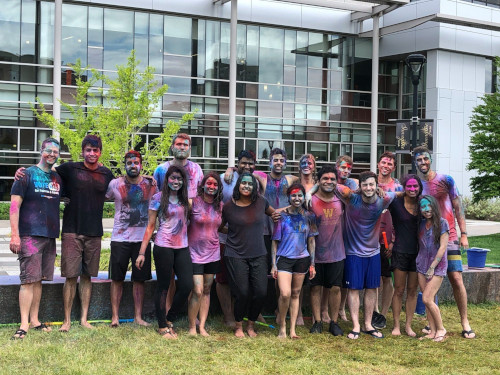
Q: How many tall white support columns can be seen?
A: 3